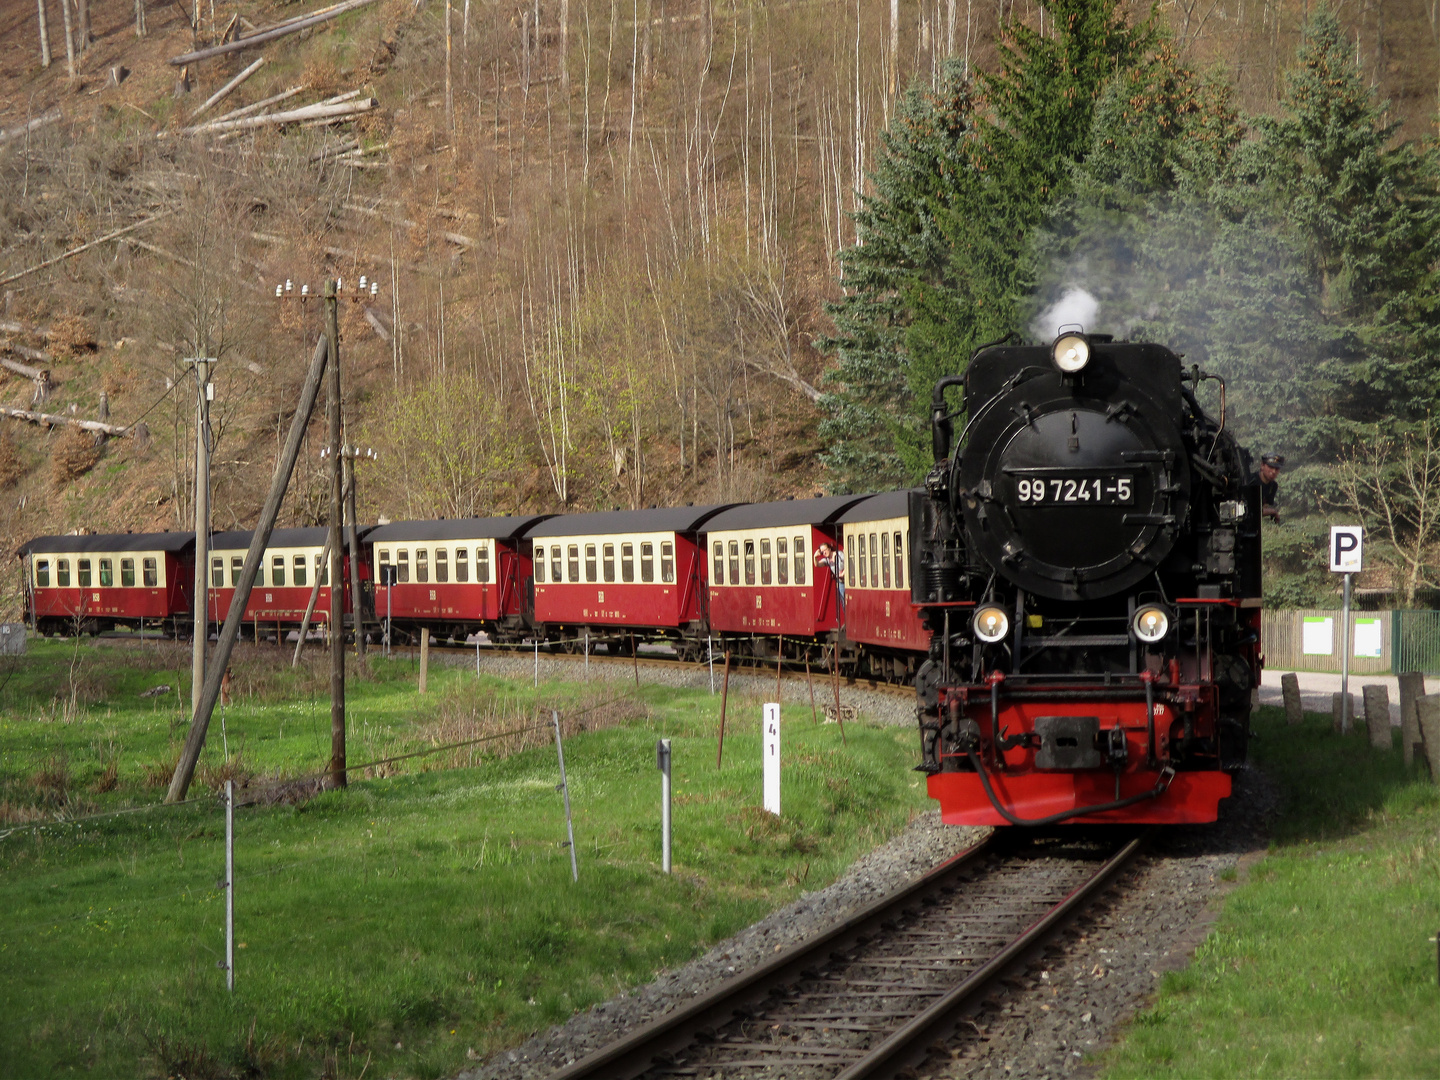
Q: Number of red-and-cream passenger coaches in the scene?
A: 6